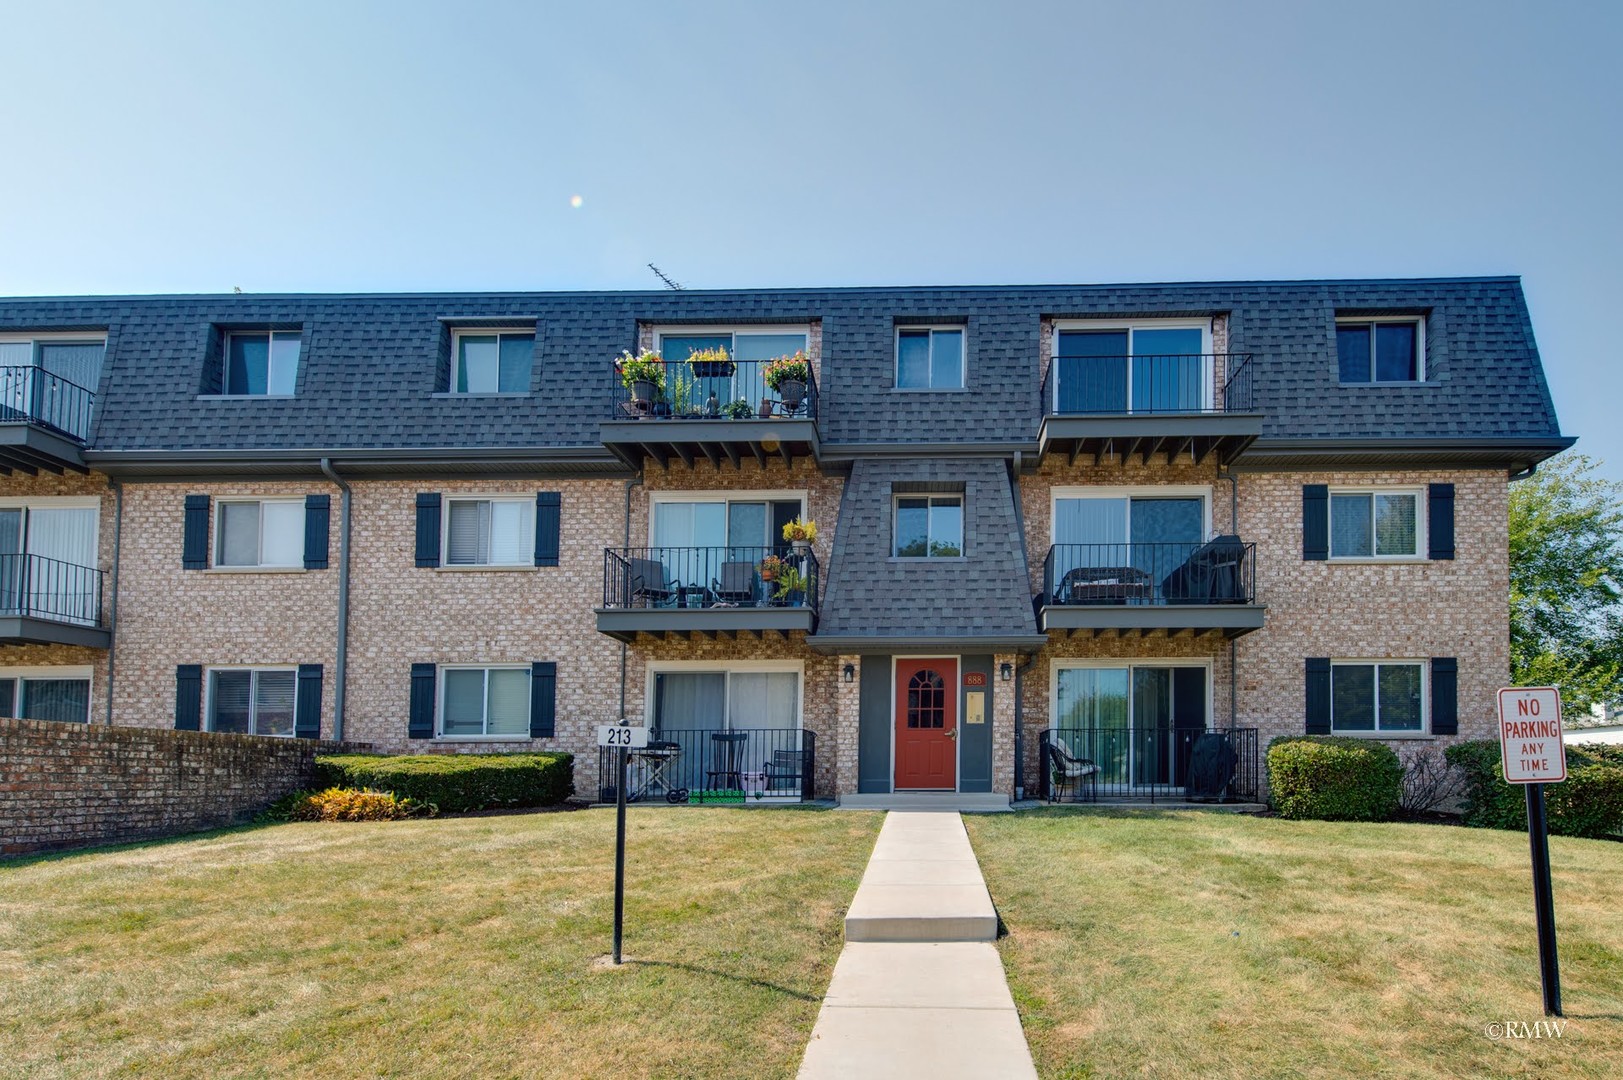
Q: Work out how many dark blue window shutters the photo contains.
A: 12